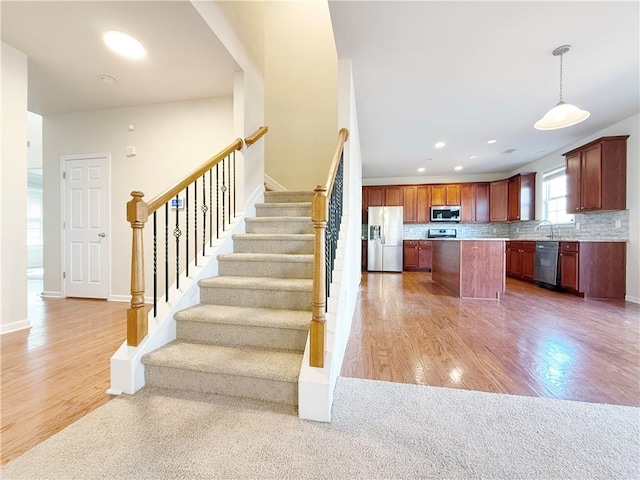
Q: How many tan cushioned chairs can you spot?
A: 0